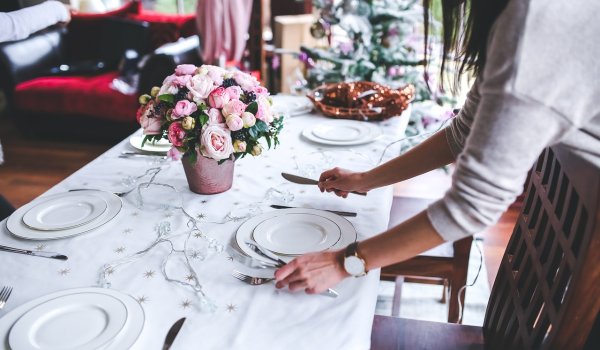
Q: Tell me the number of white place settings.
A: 5